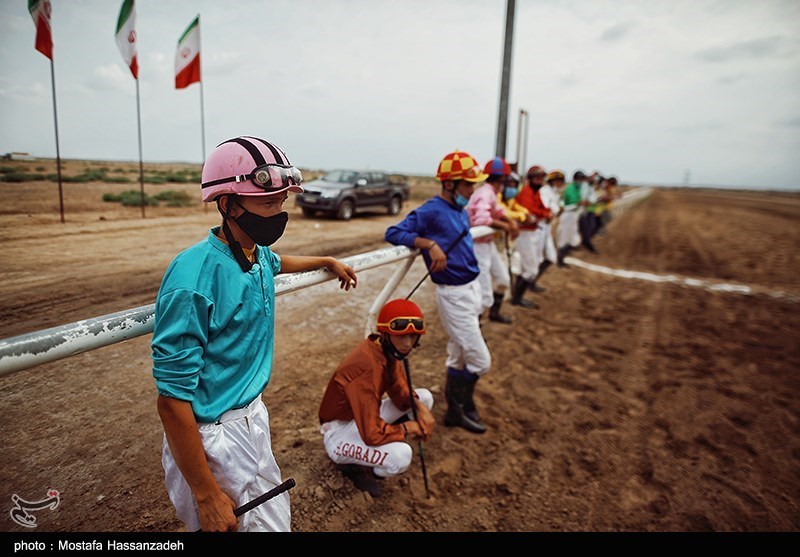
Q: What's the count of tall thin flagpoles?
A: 3